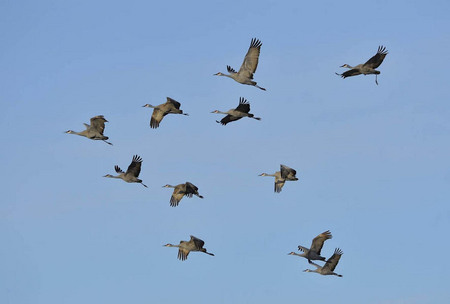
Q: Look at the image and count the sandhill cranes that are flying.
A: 11